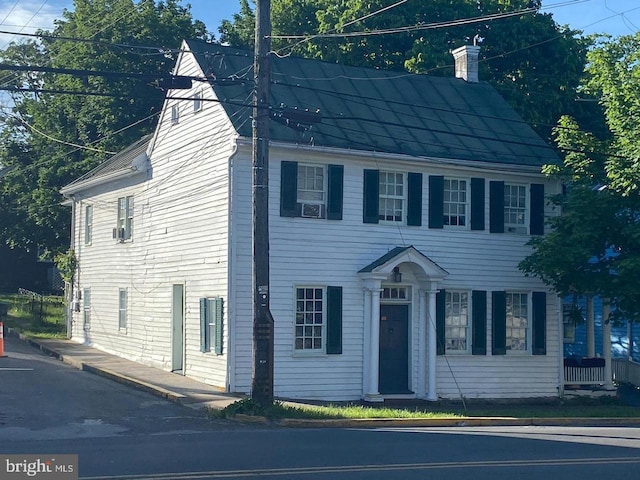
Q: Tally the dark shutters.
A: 15